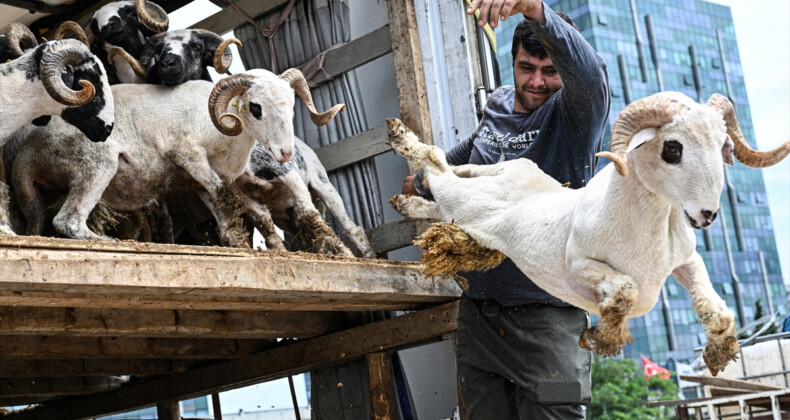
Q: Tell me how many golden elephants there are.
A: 0